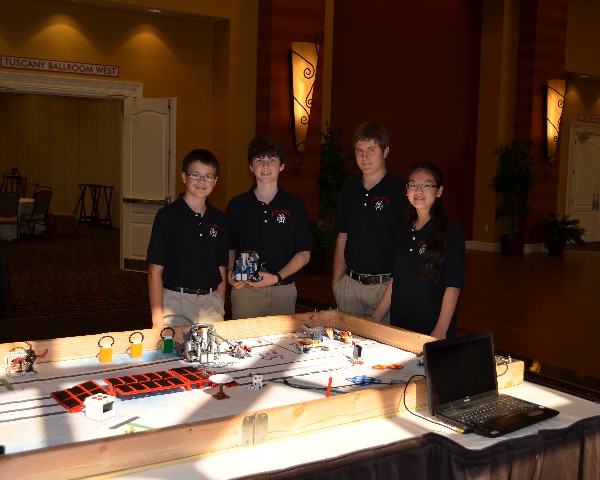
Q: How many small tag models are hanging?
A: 3